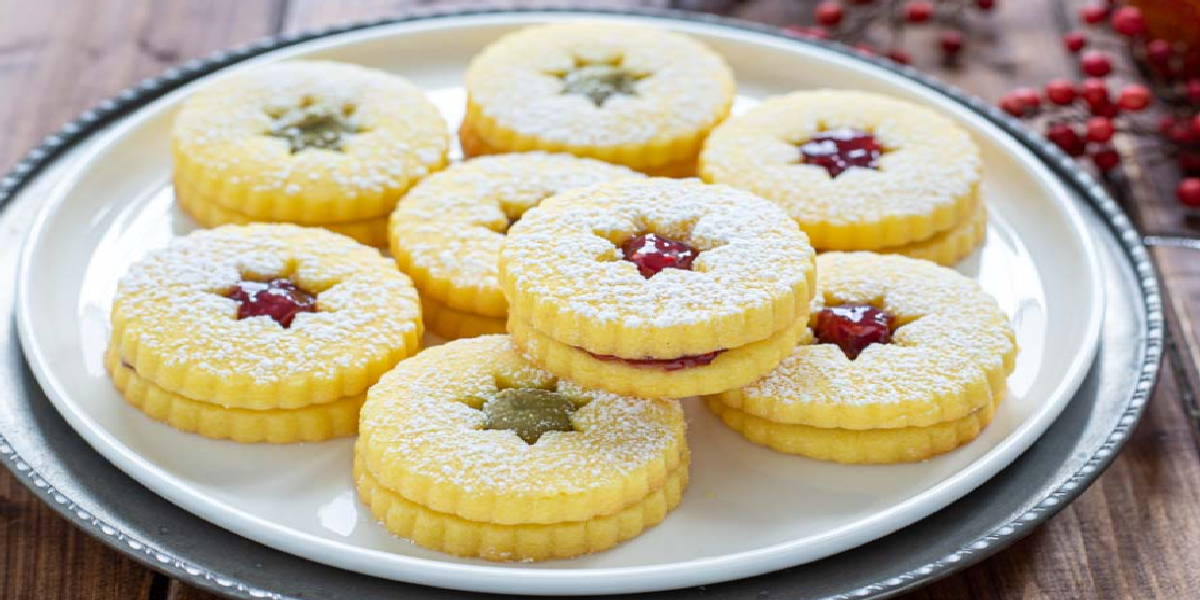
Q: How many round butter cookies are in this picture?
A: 8